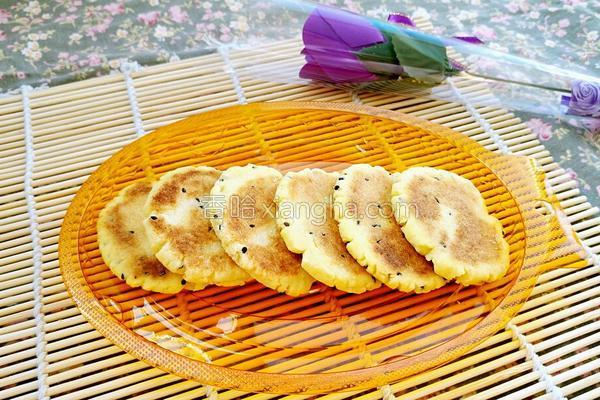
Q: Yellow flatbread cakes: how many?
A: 6